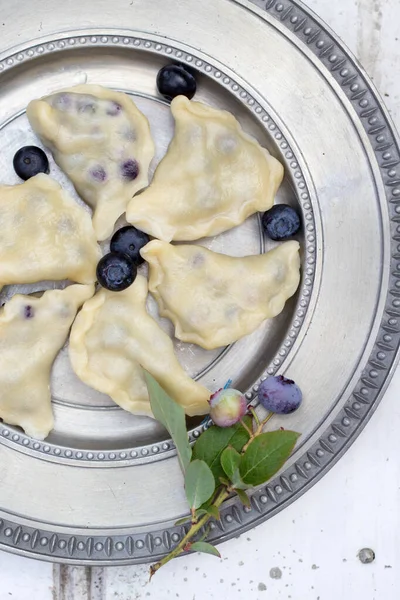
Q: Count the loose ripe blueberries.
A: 5